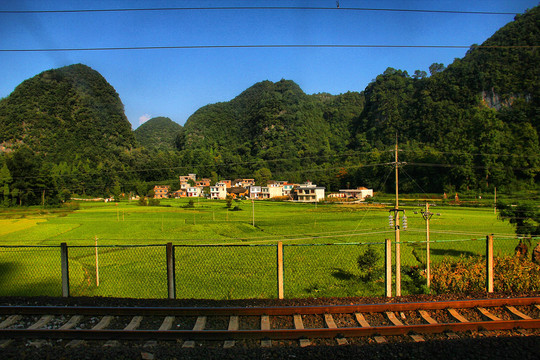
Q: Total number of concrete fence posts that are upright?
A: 5